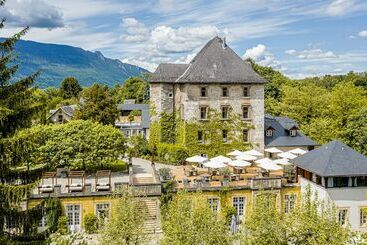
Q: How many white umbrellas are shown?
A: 13